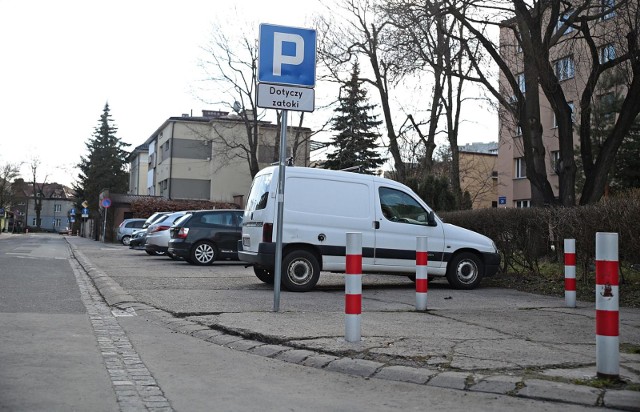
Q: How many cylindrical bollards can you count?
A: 4